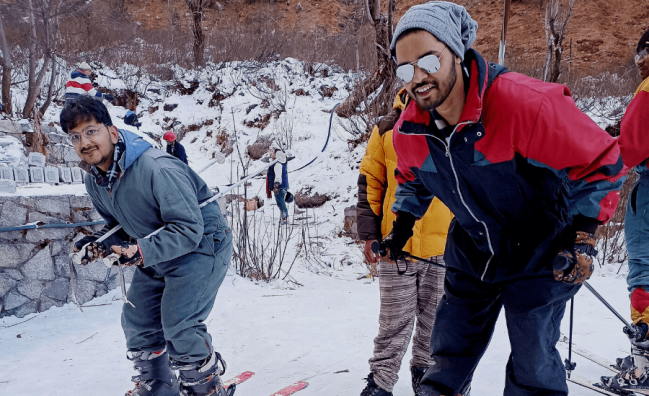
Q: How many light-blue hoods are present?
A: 1